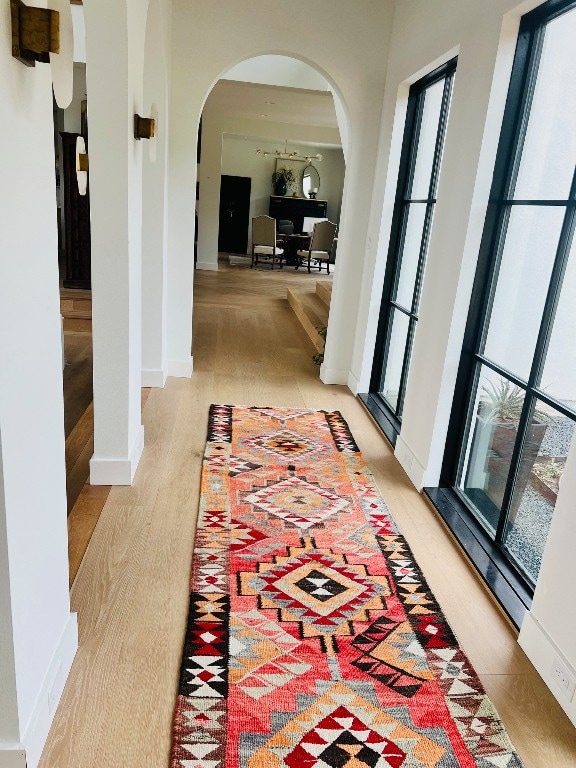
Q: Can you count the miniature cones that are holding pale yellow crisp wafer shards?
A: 0